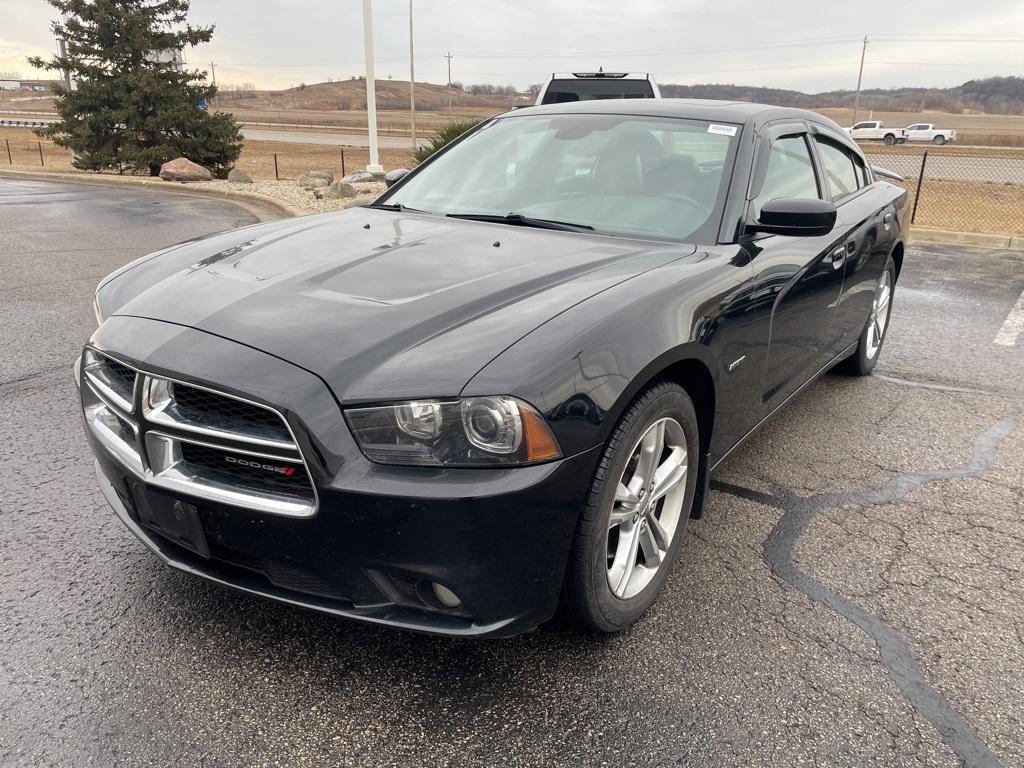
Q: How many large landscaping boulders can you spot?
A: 5